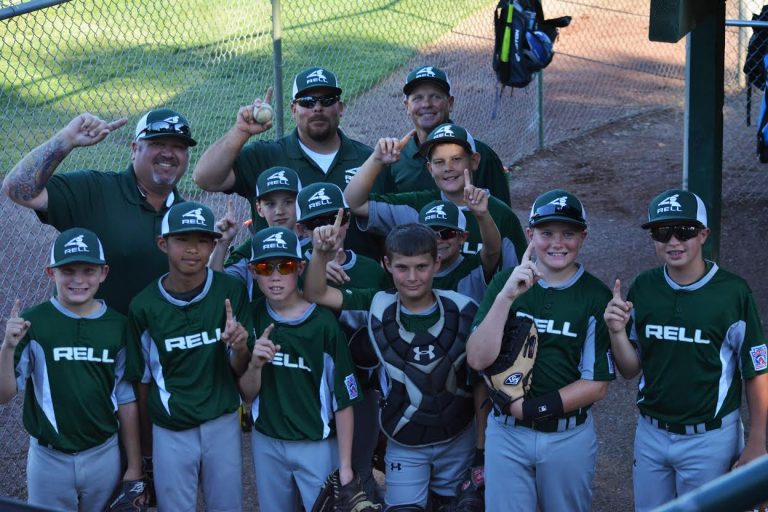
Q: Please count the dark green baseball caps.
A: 12